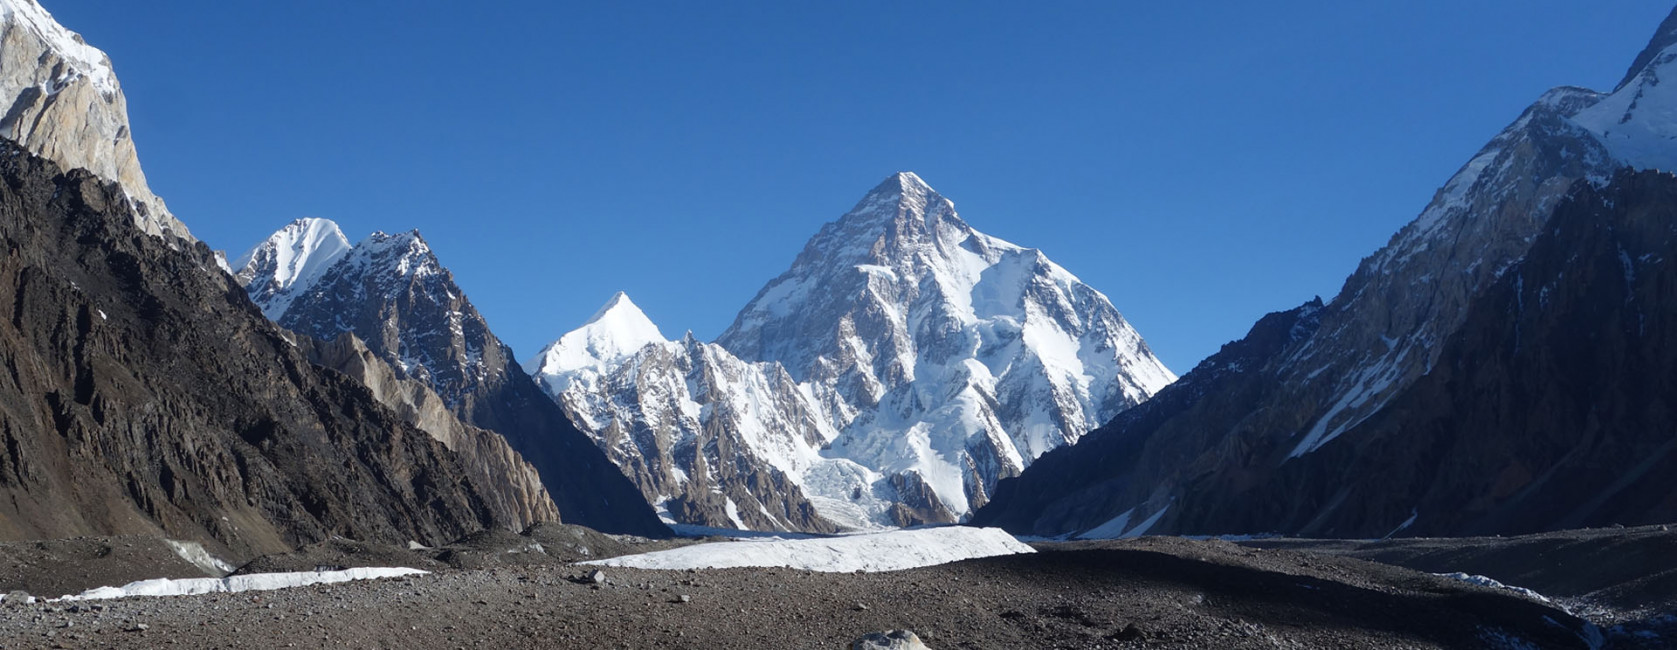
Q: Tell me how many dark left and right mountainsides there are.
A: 2